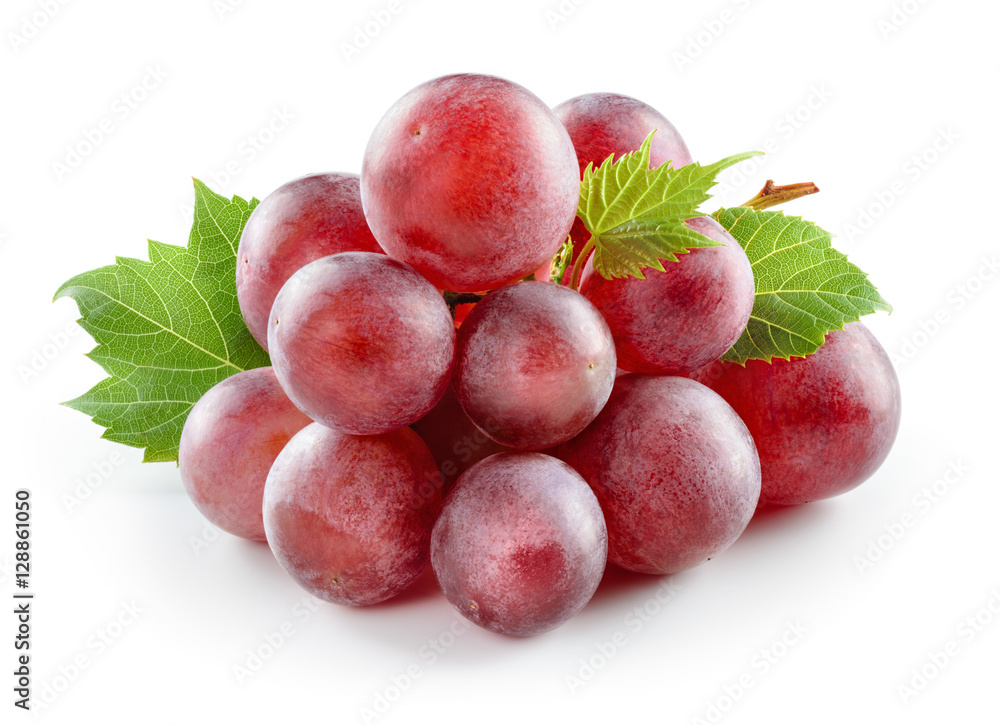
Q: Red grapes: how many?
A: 11